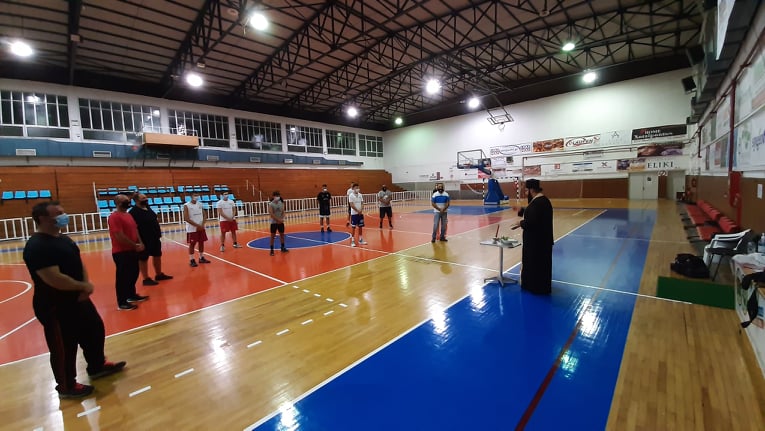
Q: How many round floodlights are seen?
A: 9